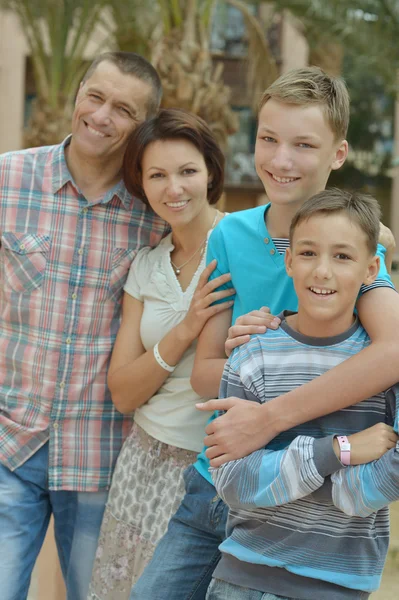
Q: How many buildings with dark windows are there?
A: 1